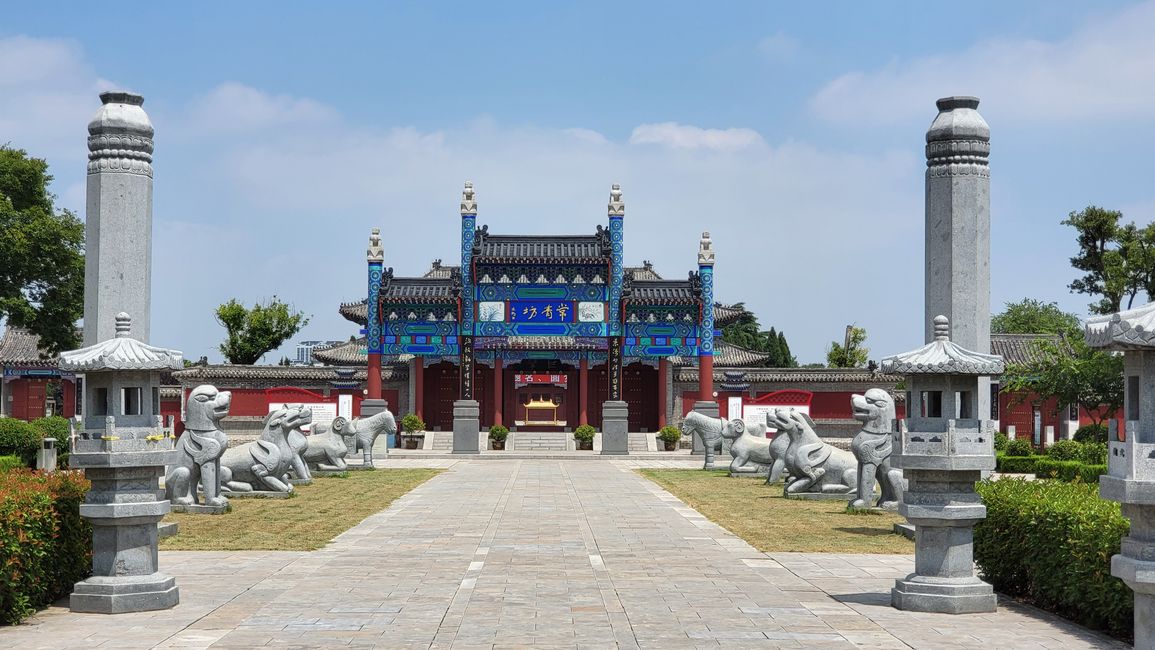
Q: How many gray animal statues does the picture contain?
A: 10